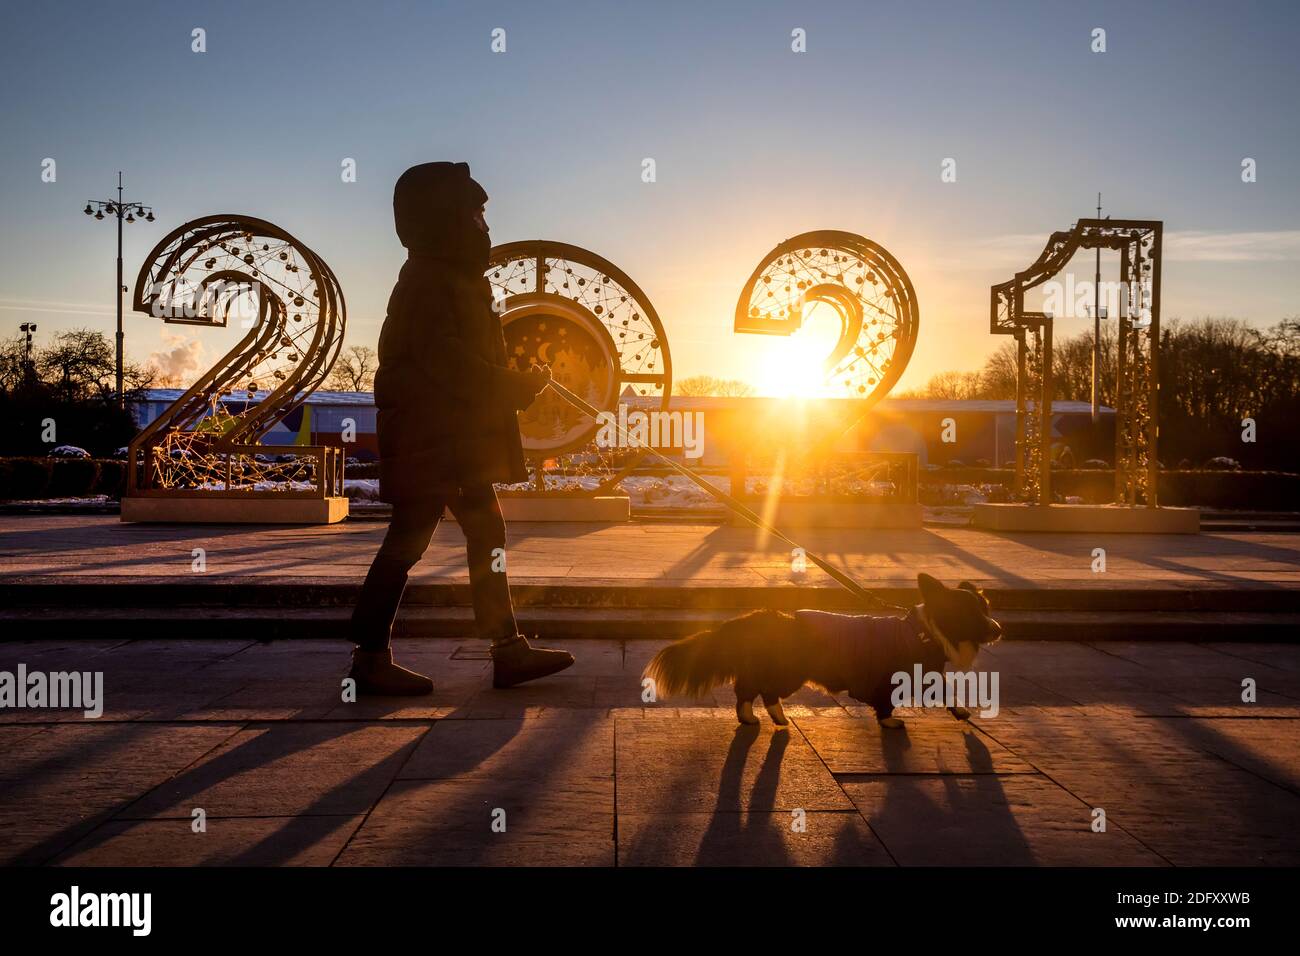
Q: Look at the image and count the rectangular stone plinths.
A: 4